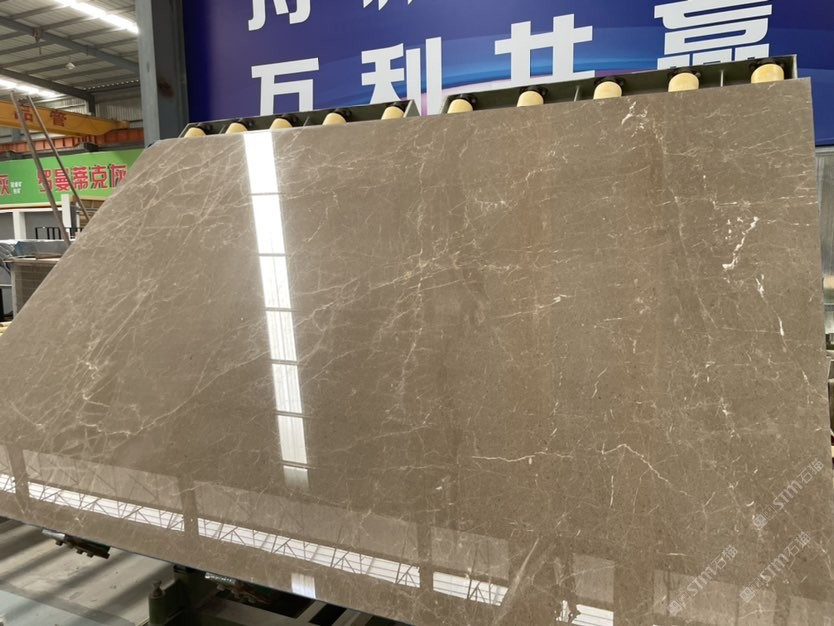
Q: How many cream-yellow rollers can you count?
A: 10